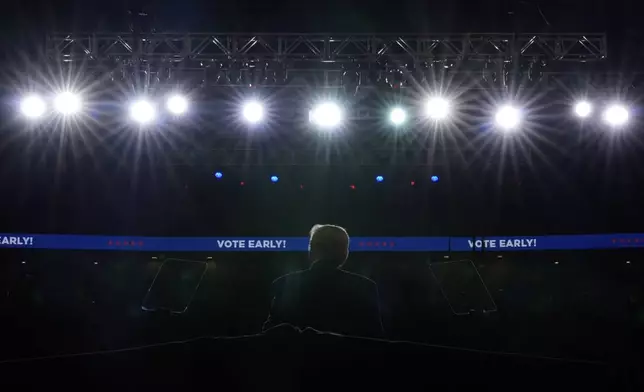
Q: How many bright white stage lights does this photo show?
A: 11